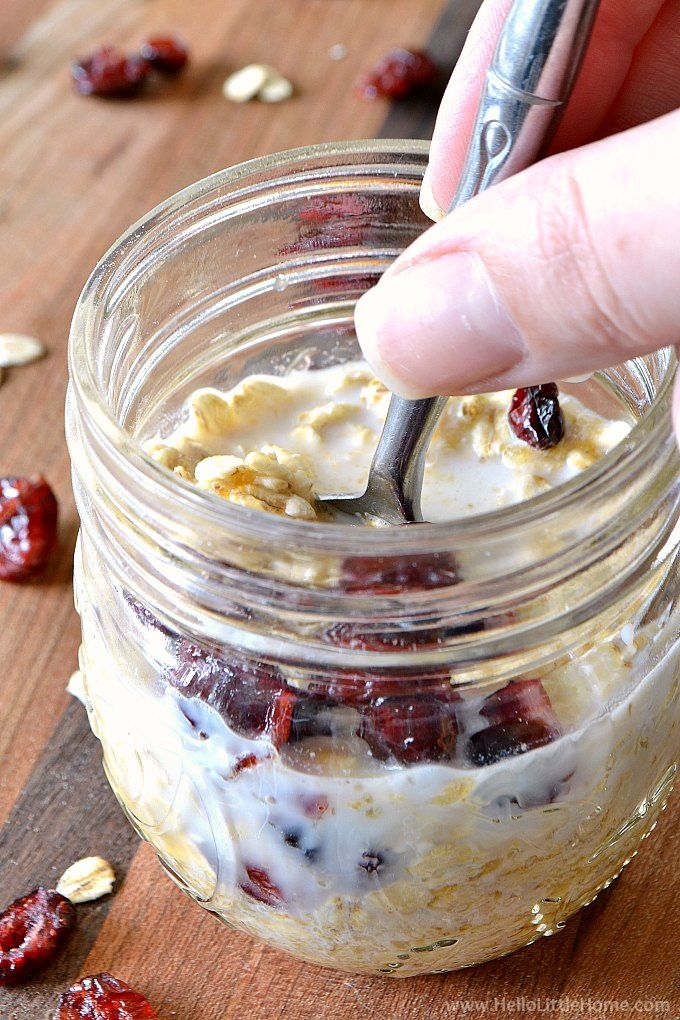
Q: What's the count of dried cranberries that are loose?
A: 6